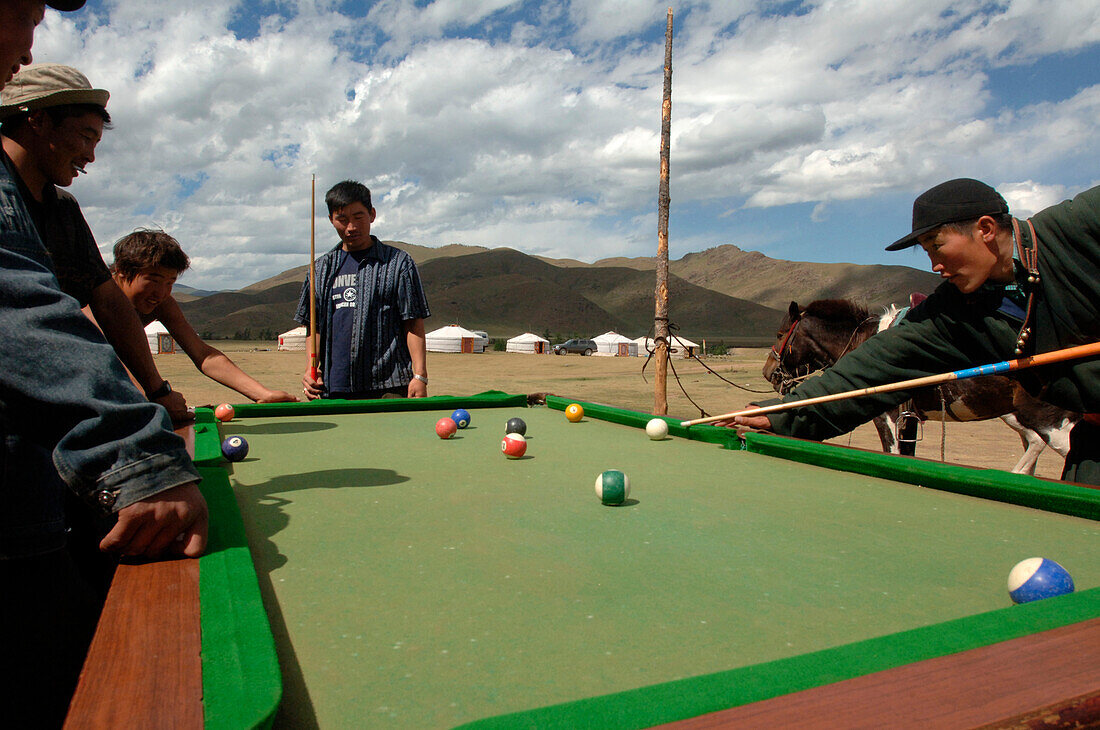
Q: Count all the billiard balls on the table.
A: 10